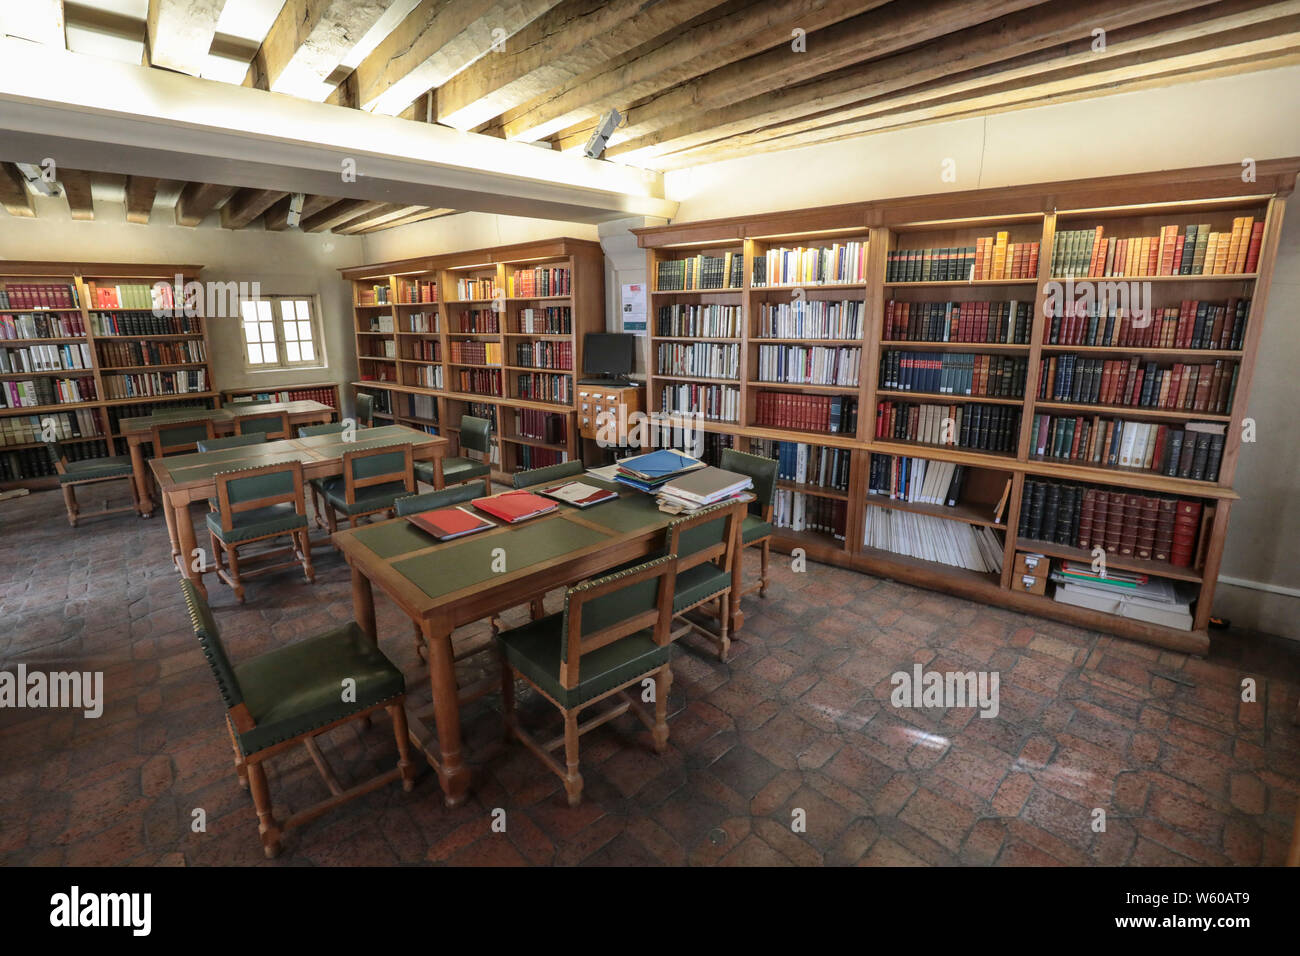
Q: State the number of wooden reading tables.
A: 3